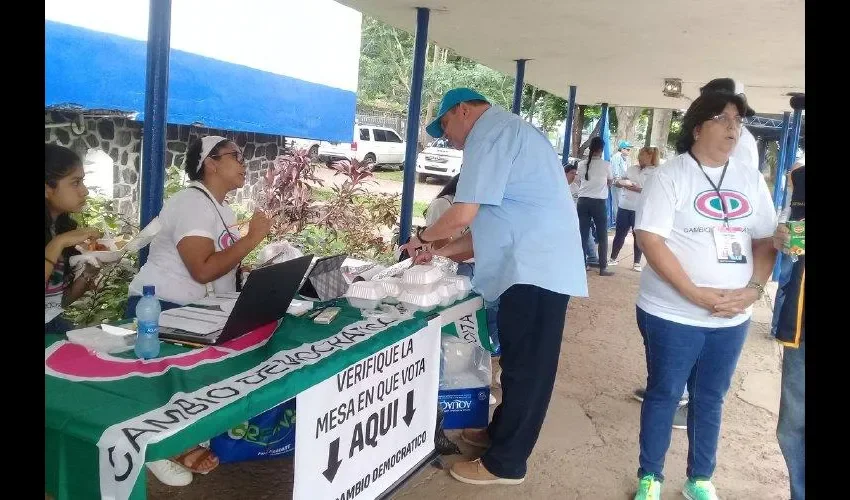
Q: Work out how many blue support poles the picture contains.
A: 7